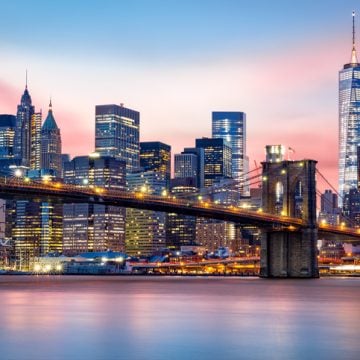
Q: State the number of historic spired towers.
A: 2